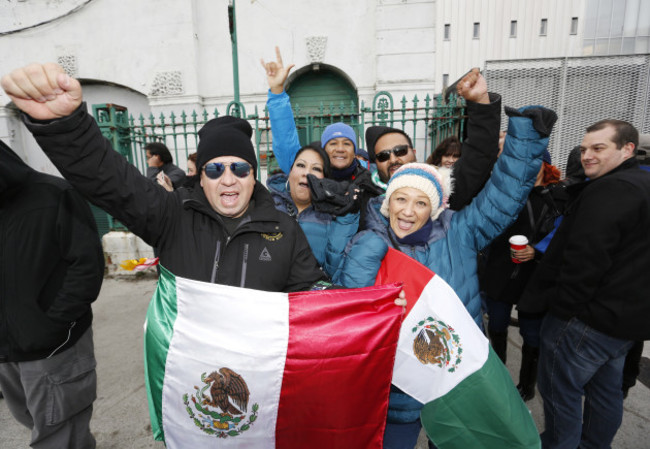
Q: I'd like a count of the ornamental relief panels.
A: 3